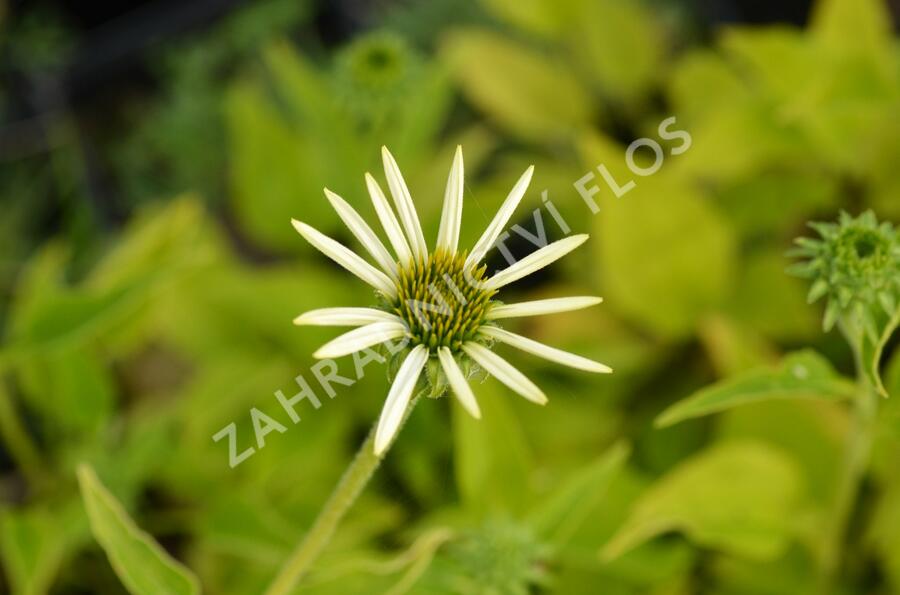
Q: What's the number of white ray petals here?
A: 14